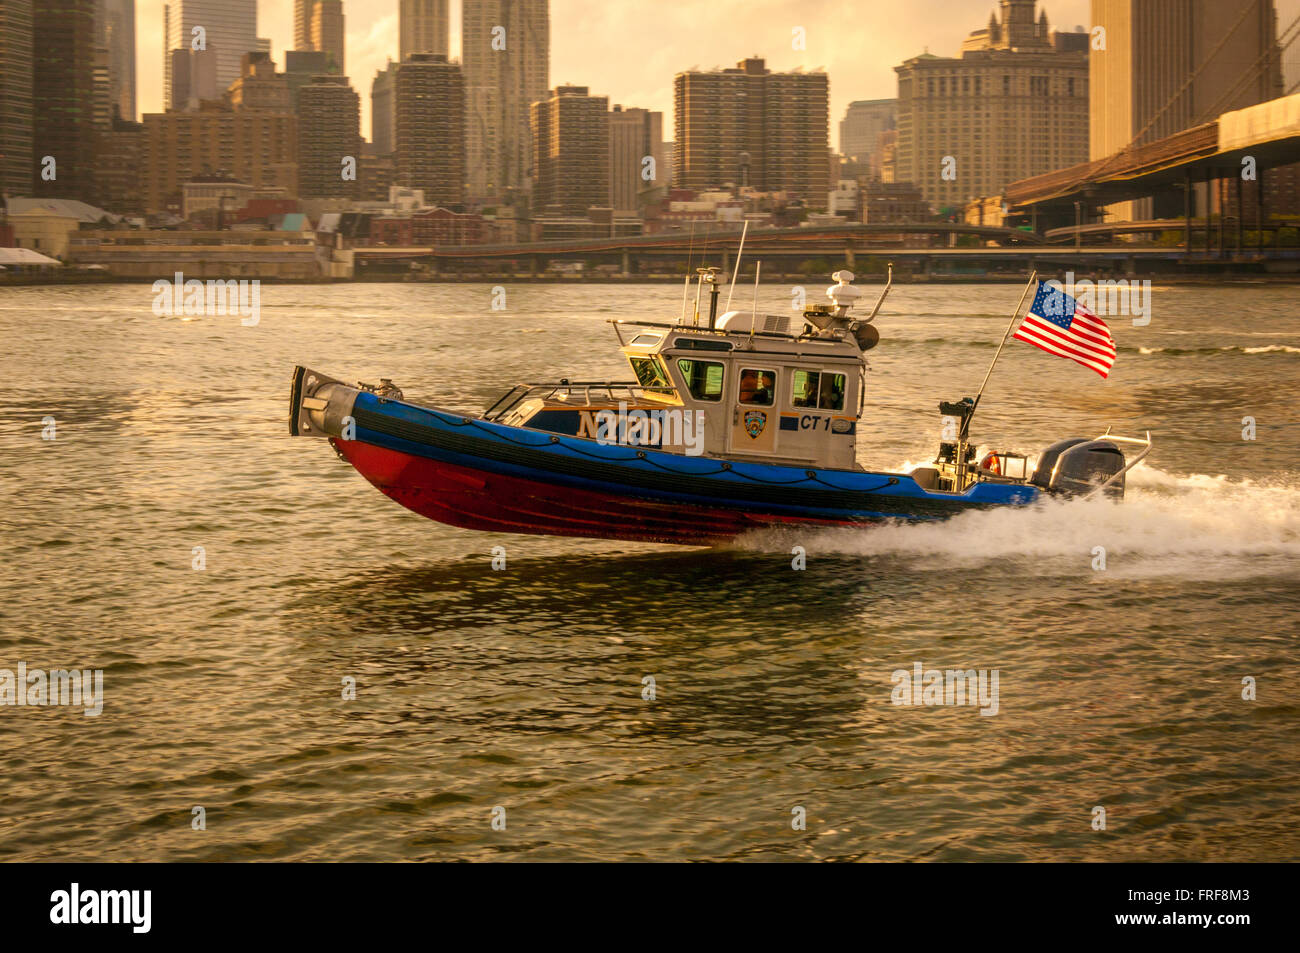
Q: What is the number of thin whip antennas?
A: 4